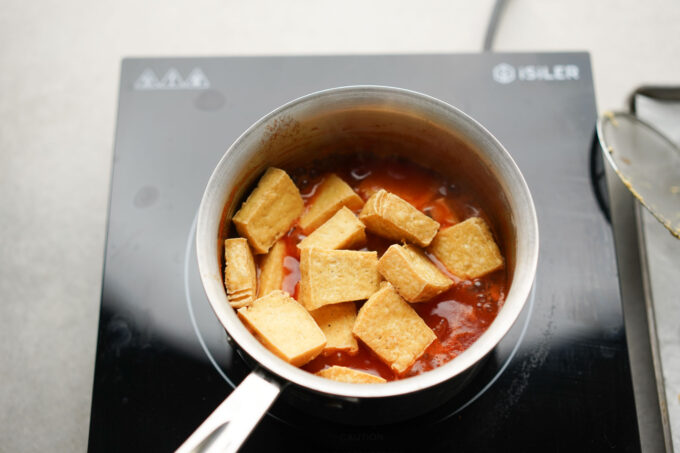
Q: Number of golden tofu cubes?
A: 13